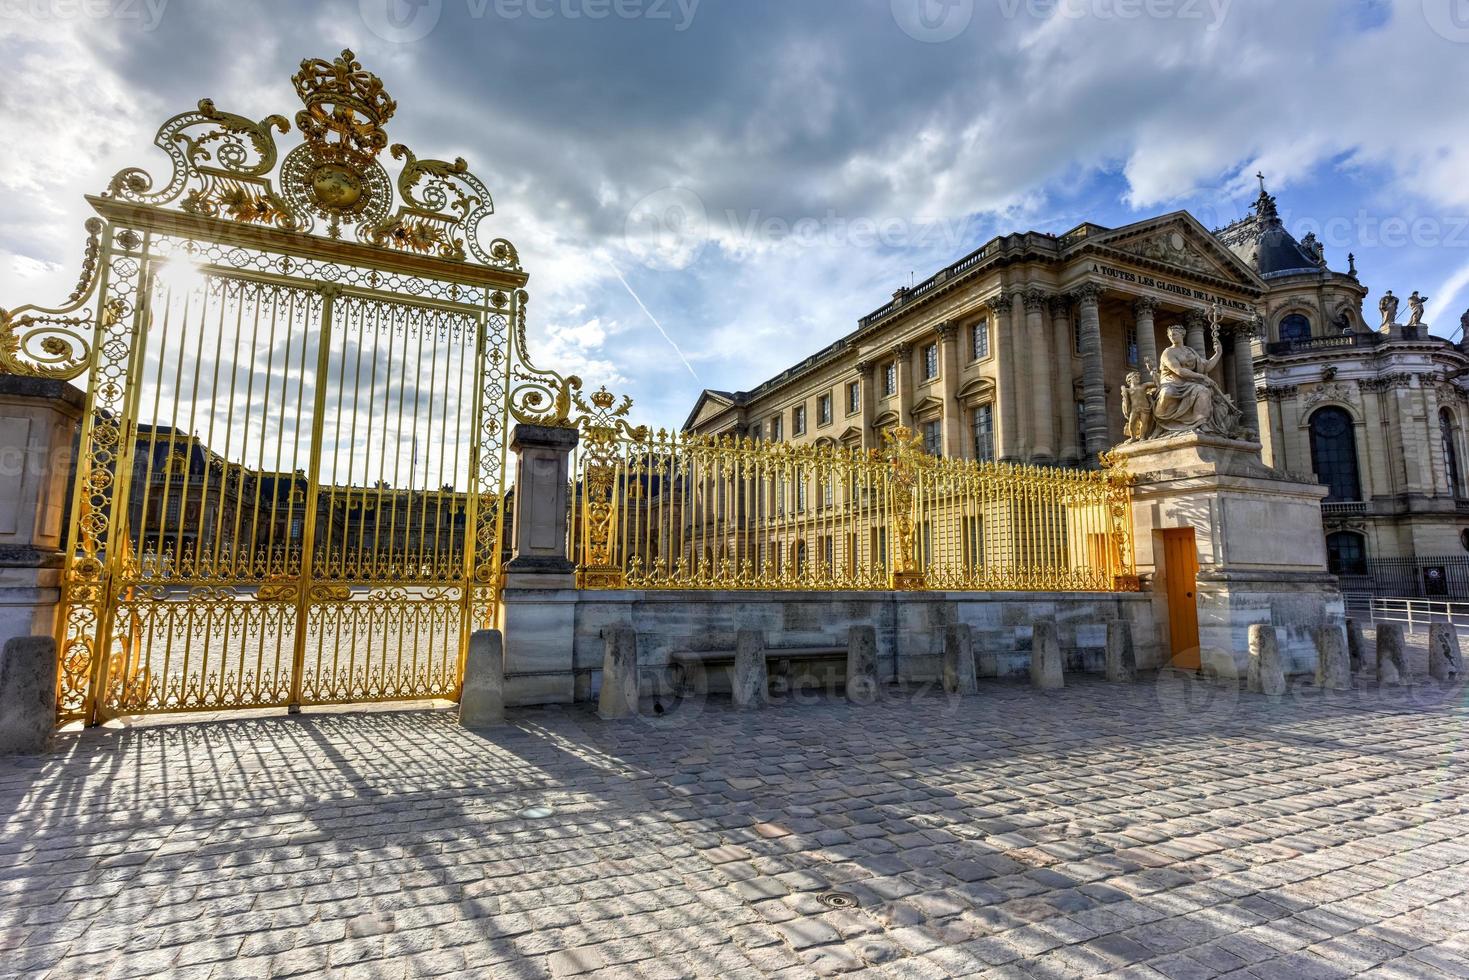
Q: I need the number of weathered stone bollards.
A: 13